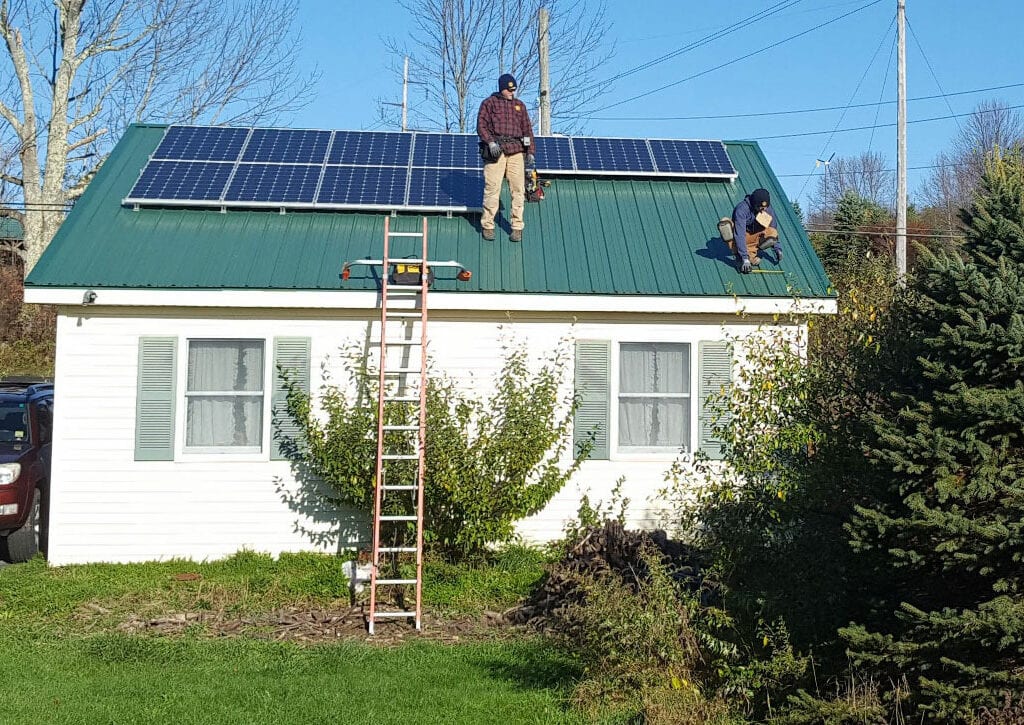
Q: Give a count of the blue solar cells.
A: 11